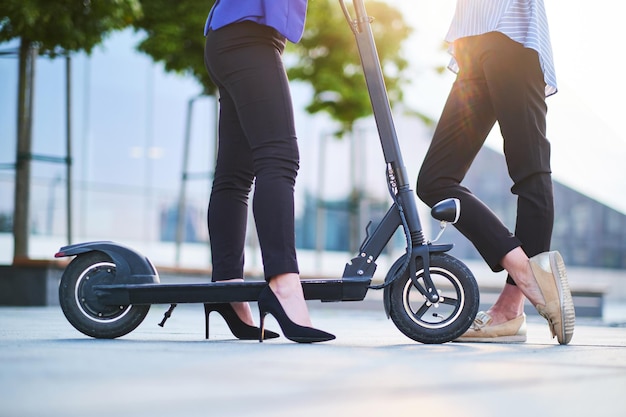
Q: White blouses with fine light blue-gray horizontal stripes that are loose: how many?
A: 1